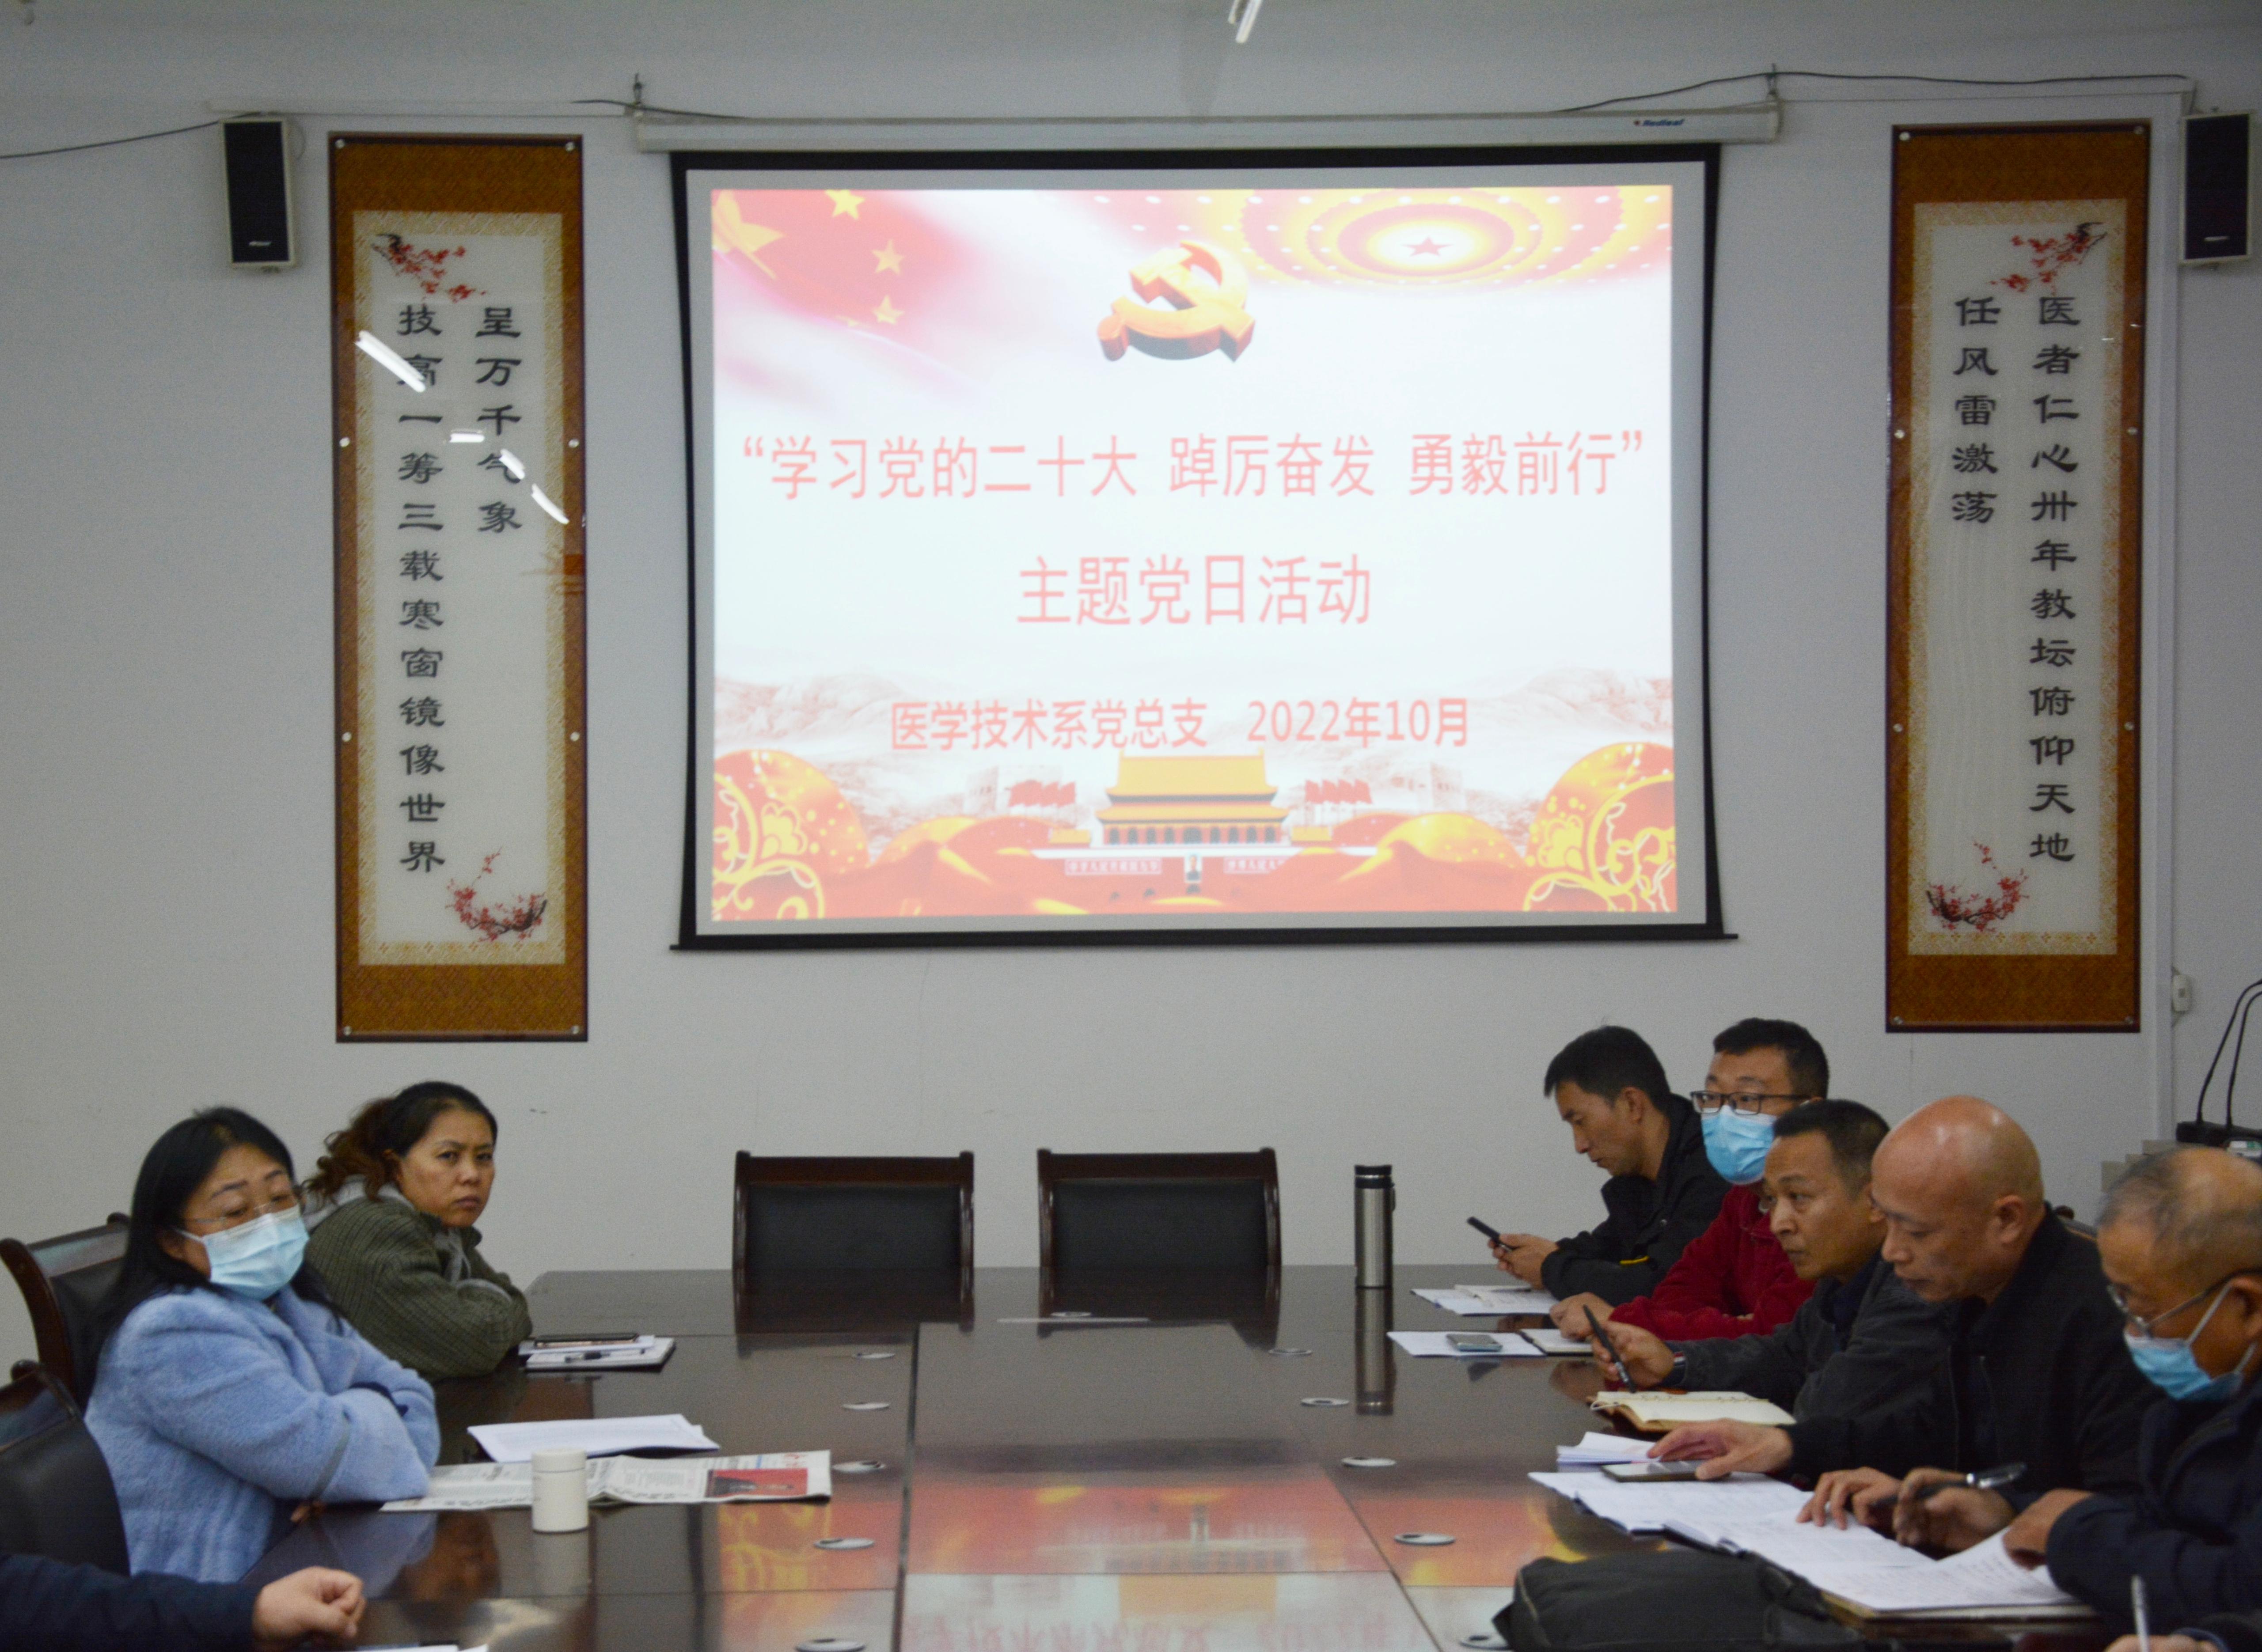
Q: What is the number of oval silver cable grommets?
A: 11